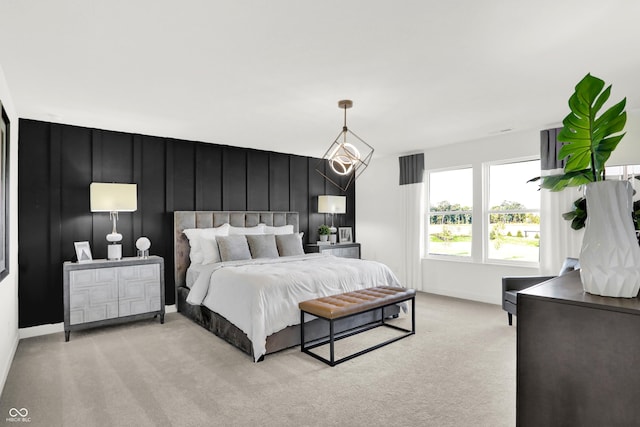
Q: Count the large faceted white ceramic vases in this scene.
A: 1